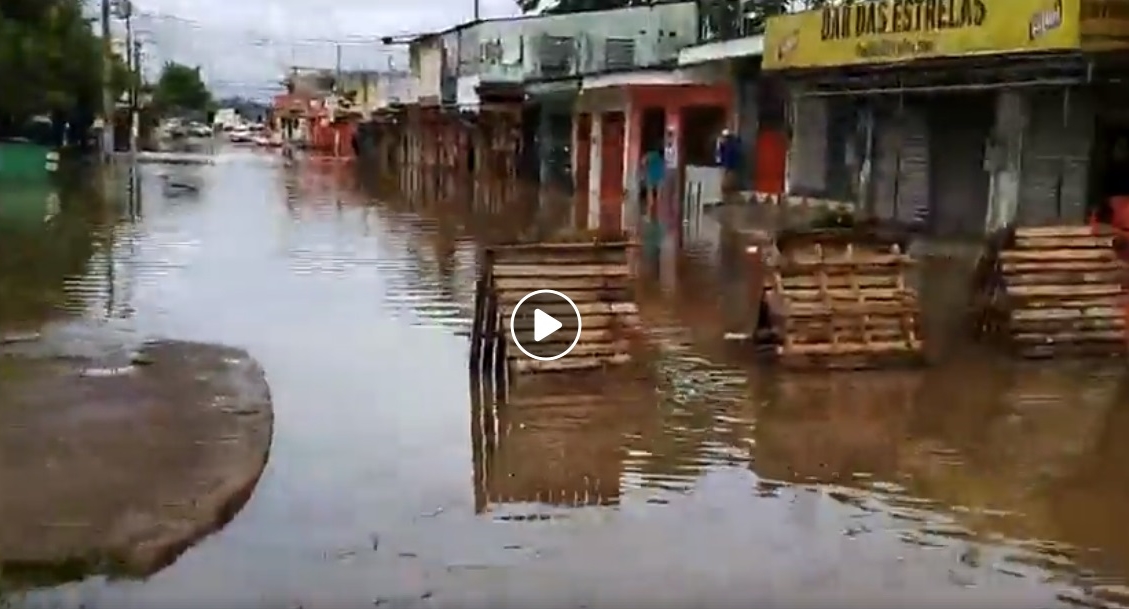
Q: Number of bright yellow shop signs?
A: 1